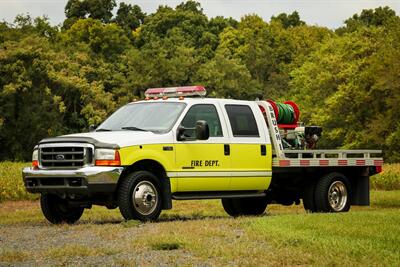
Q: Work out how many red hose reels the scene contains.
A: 1